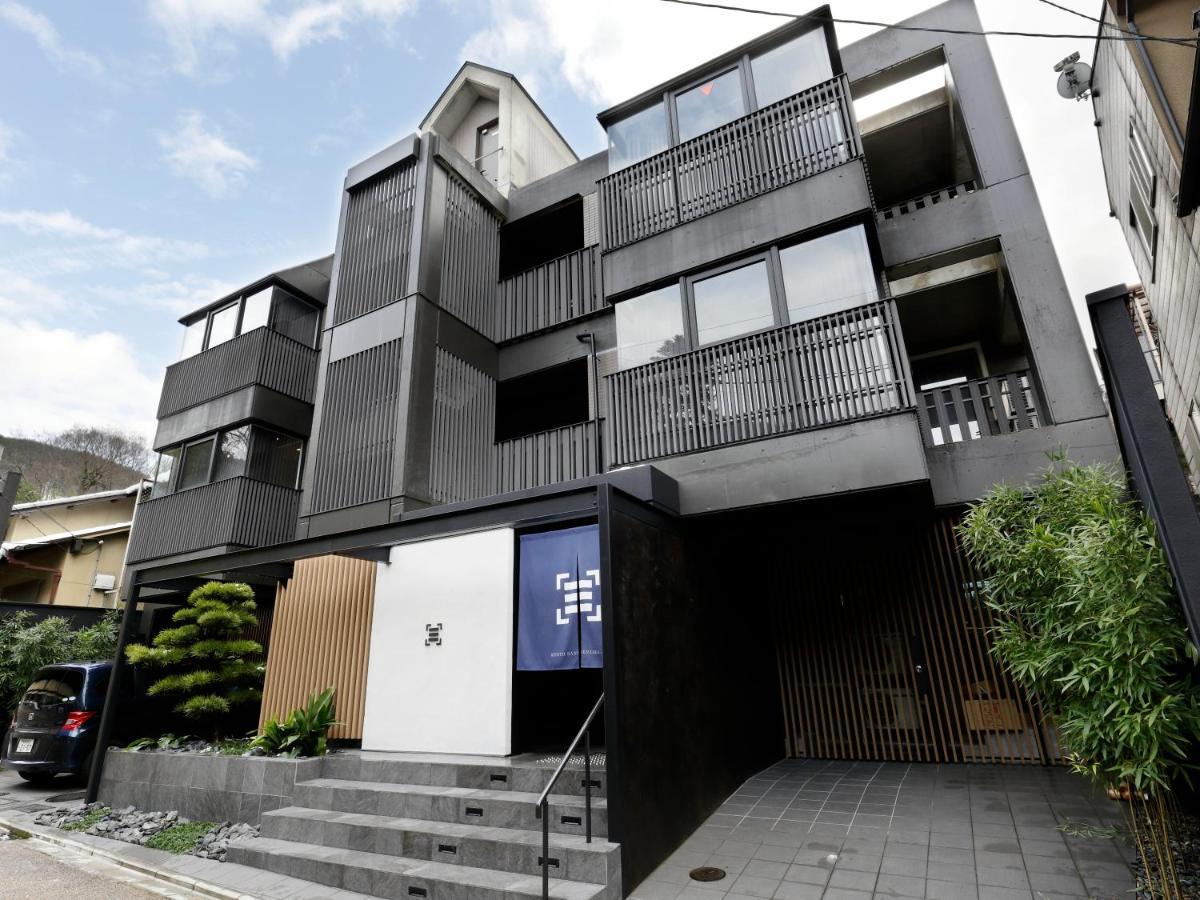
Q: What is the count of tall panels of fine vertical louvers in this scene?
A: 4